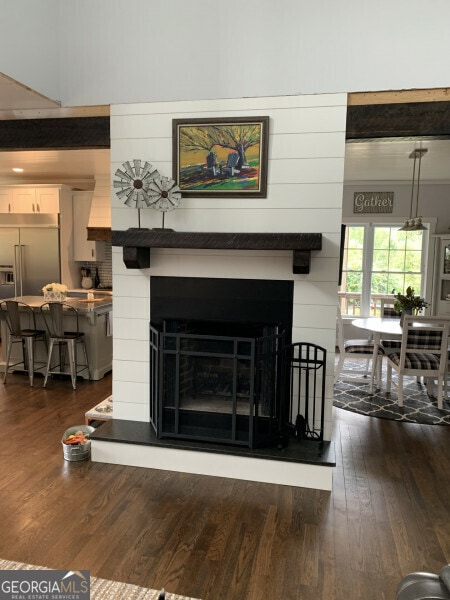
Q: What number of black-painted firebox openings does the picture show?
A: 1